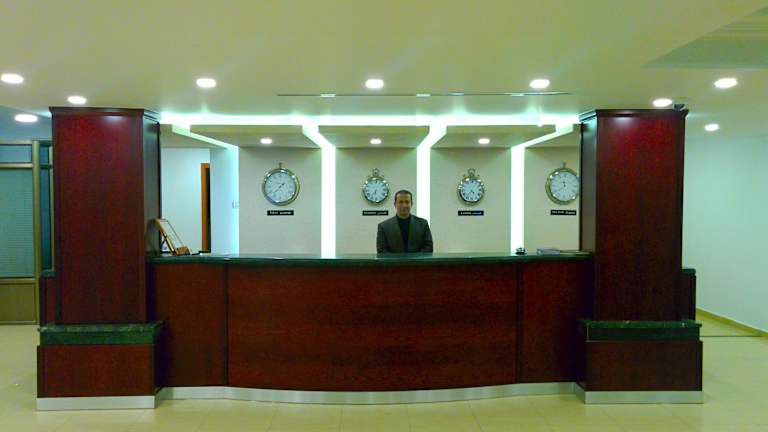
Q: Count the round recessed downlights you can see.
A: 12